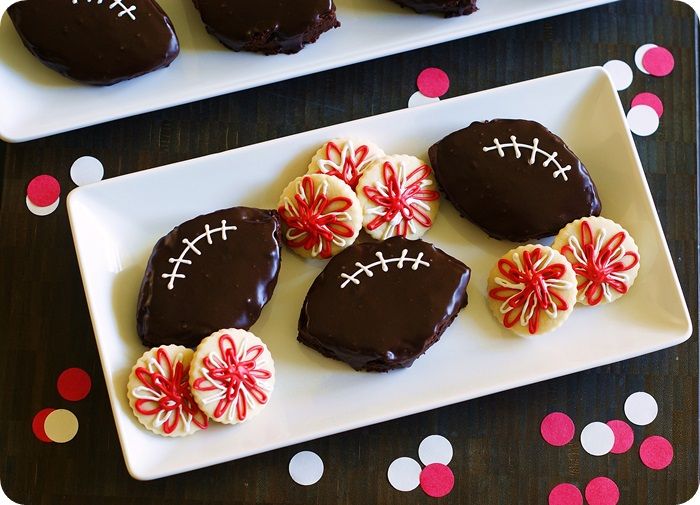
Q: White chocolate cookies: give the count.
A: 7